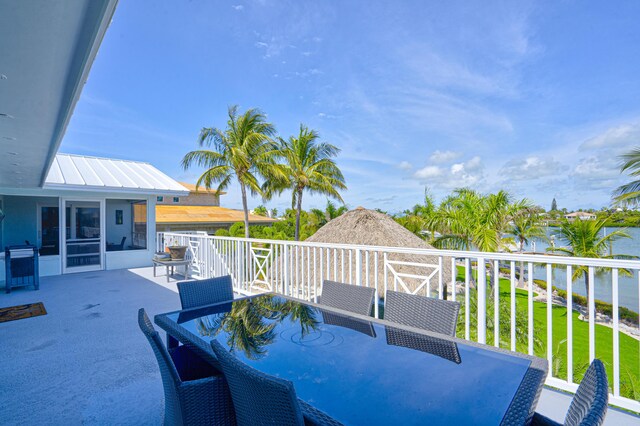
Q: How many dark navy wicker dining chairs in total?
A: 6